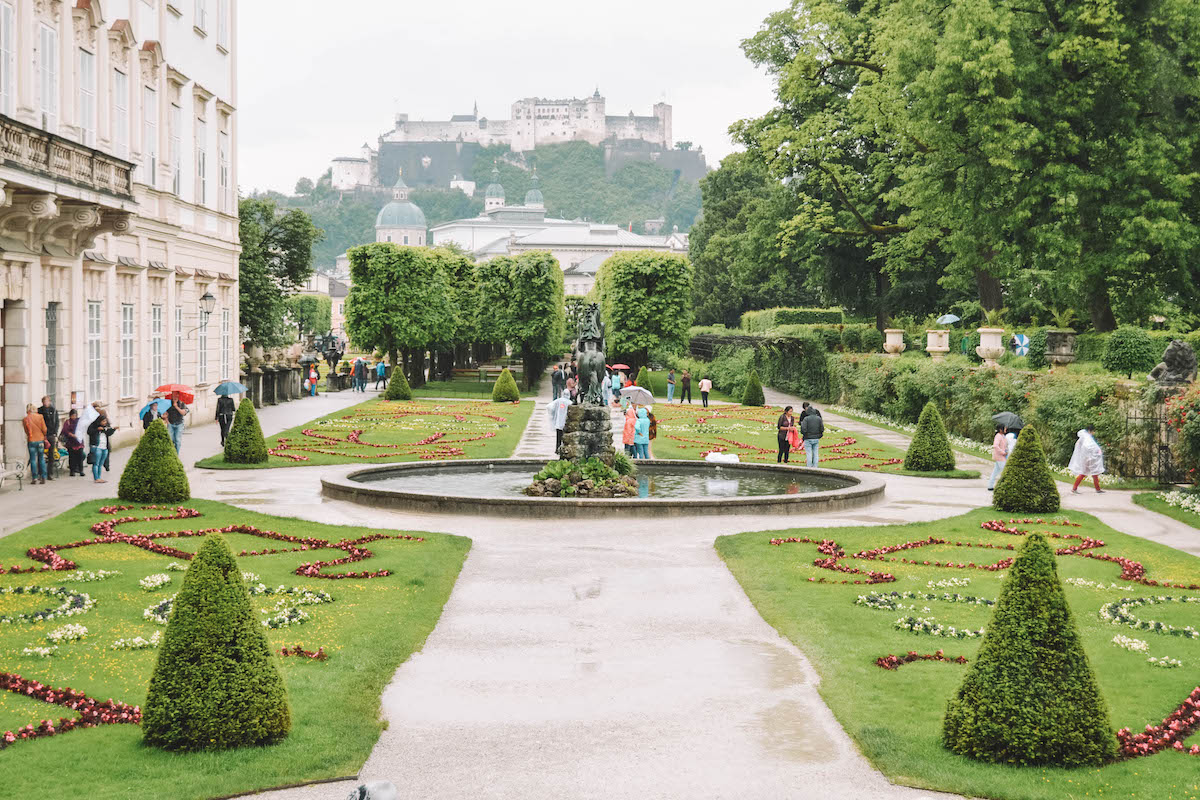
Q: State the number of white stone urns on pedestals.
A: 3